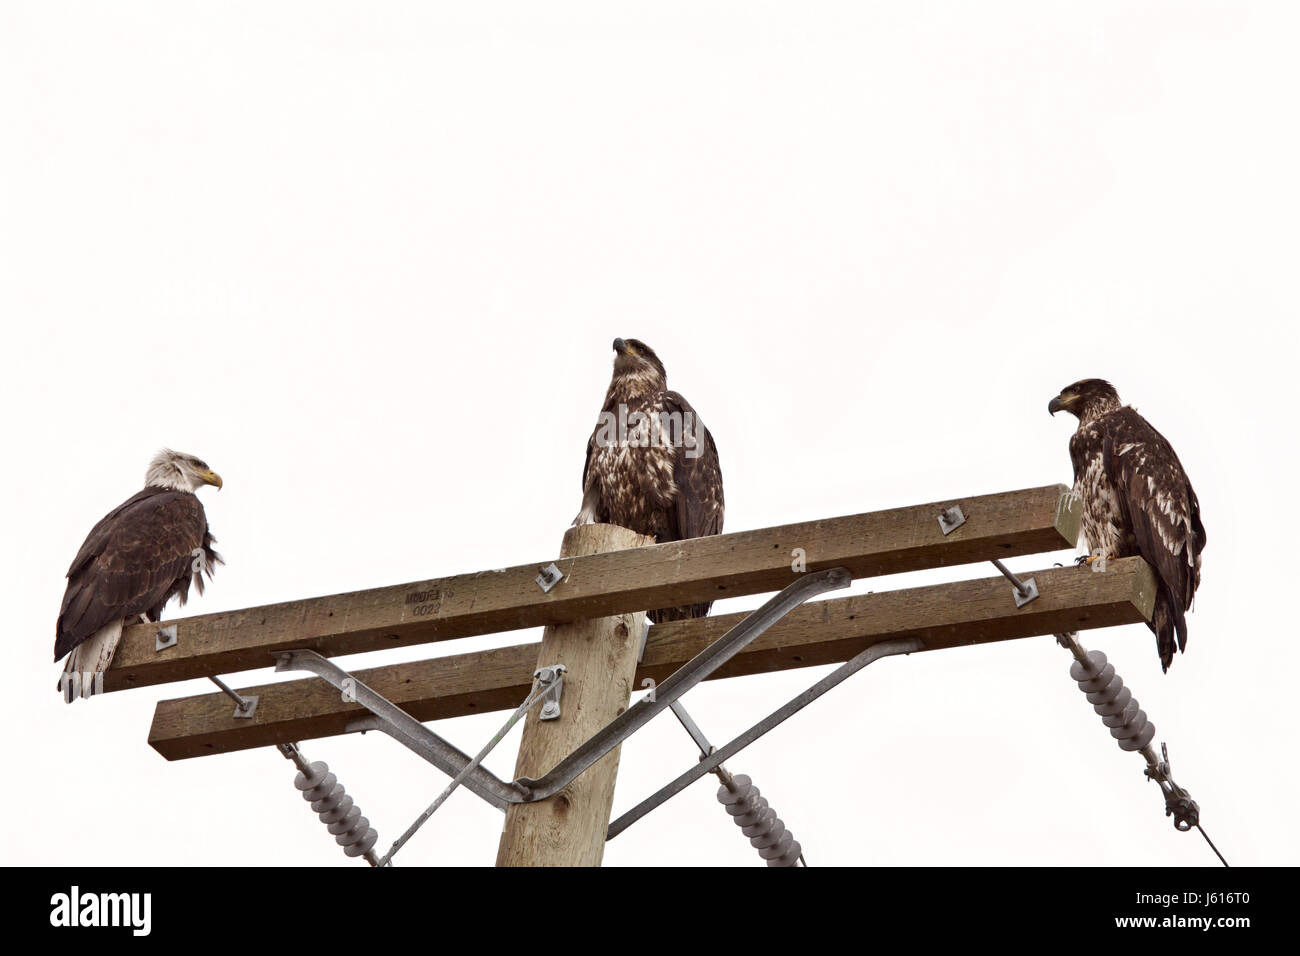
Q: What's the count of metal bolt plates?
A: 5